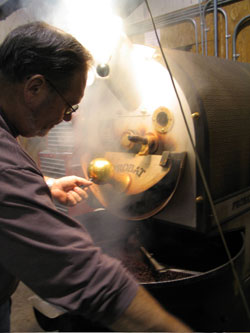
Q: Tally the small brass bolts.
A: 2